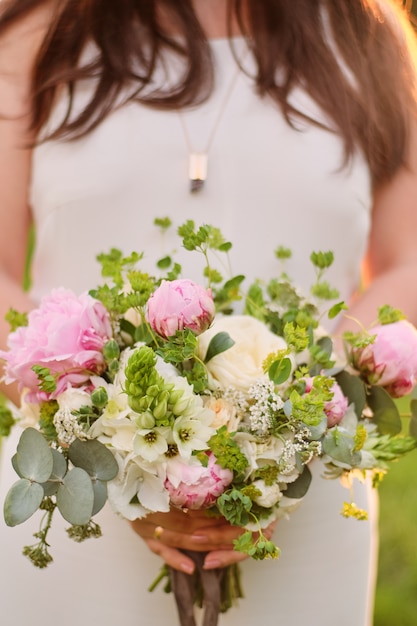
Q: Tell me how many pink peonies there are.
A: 5